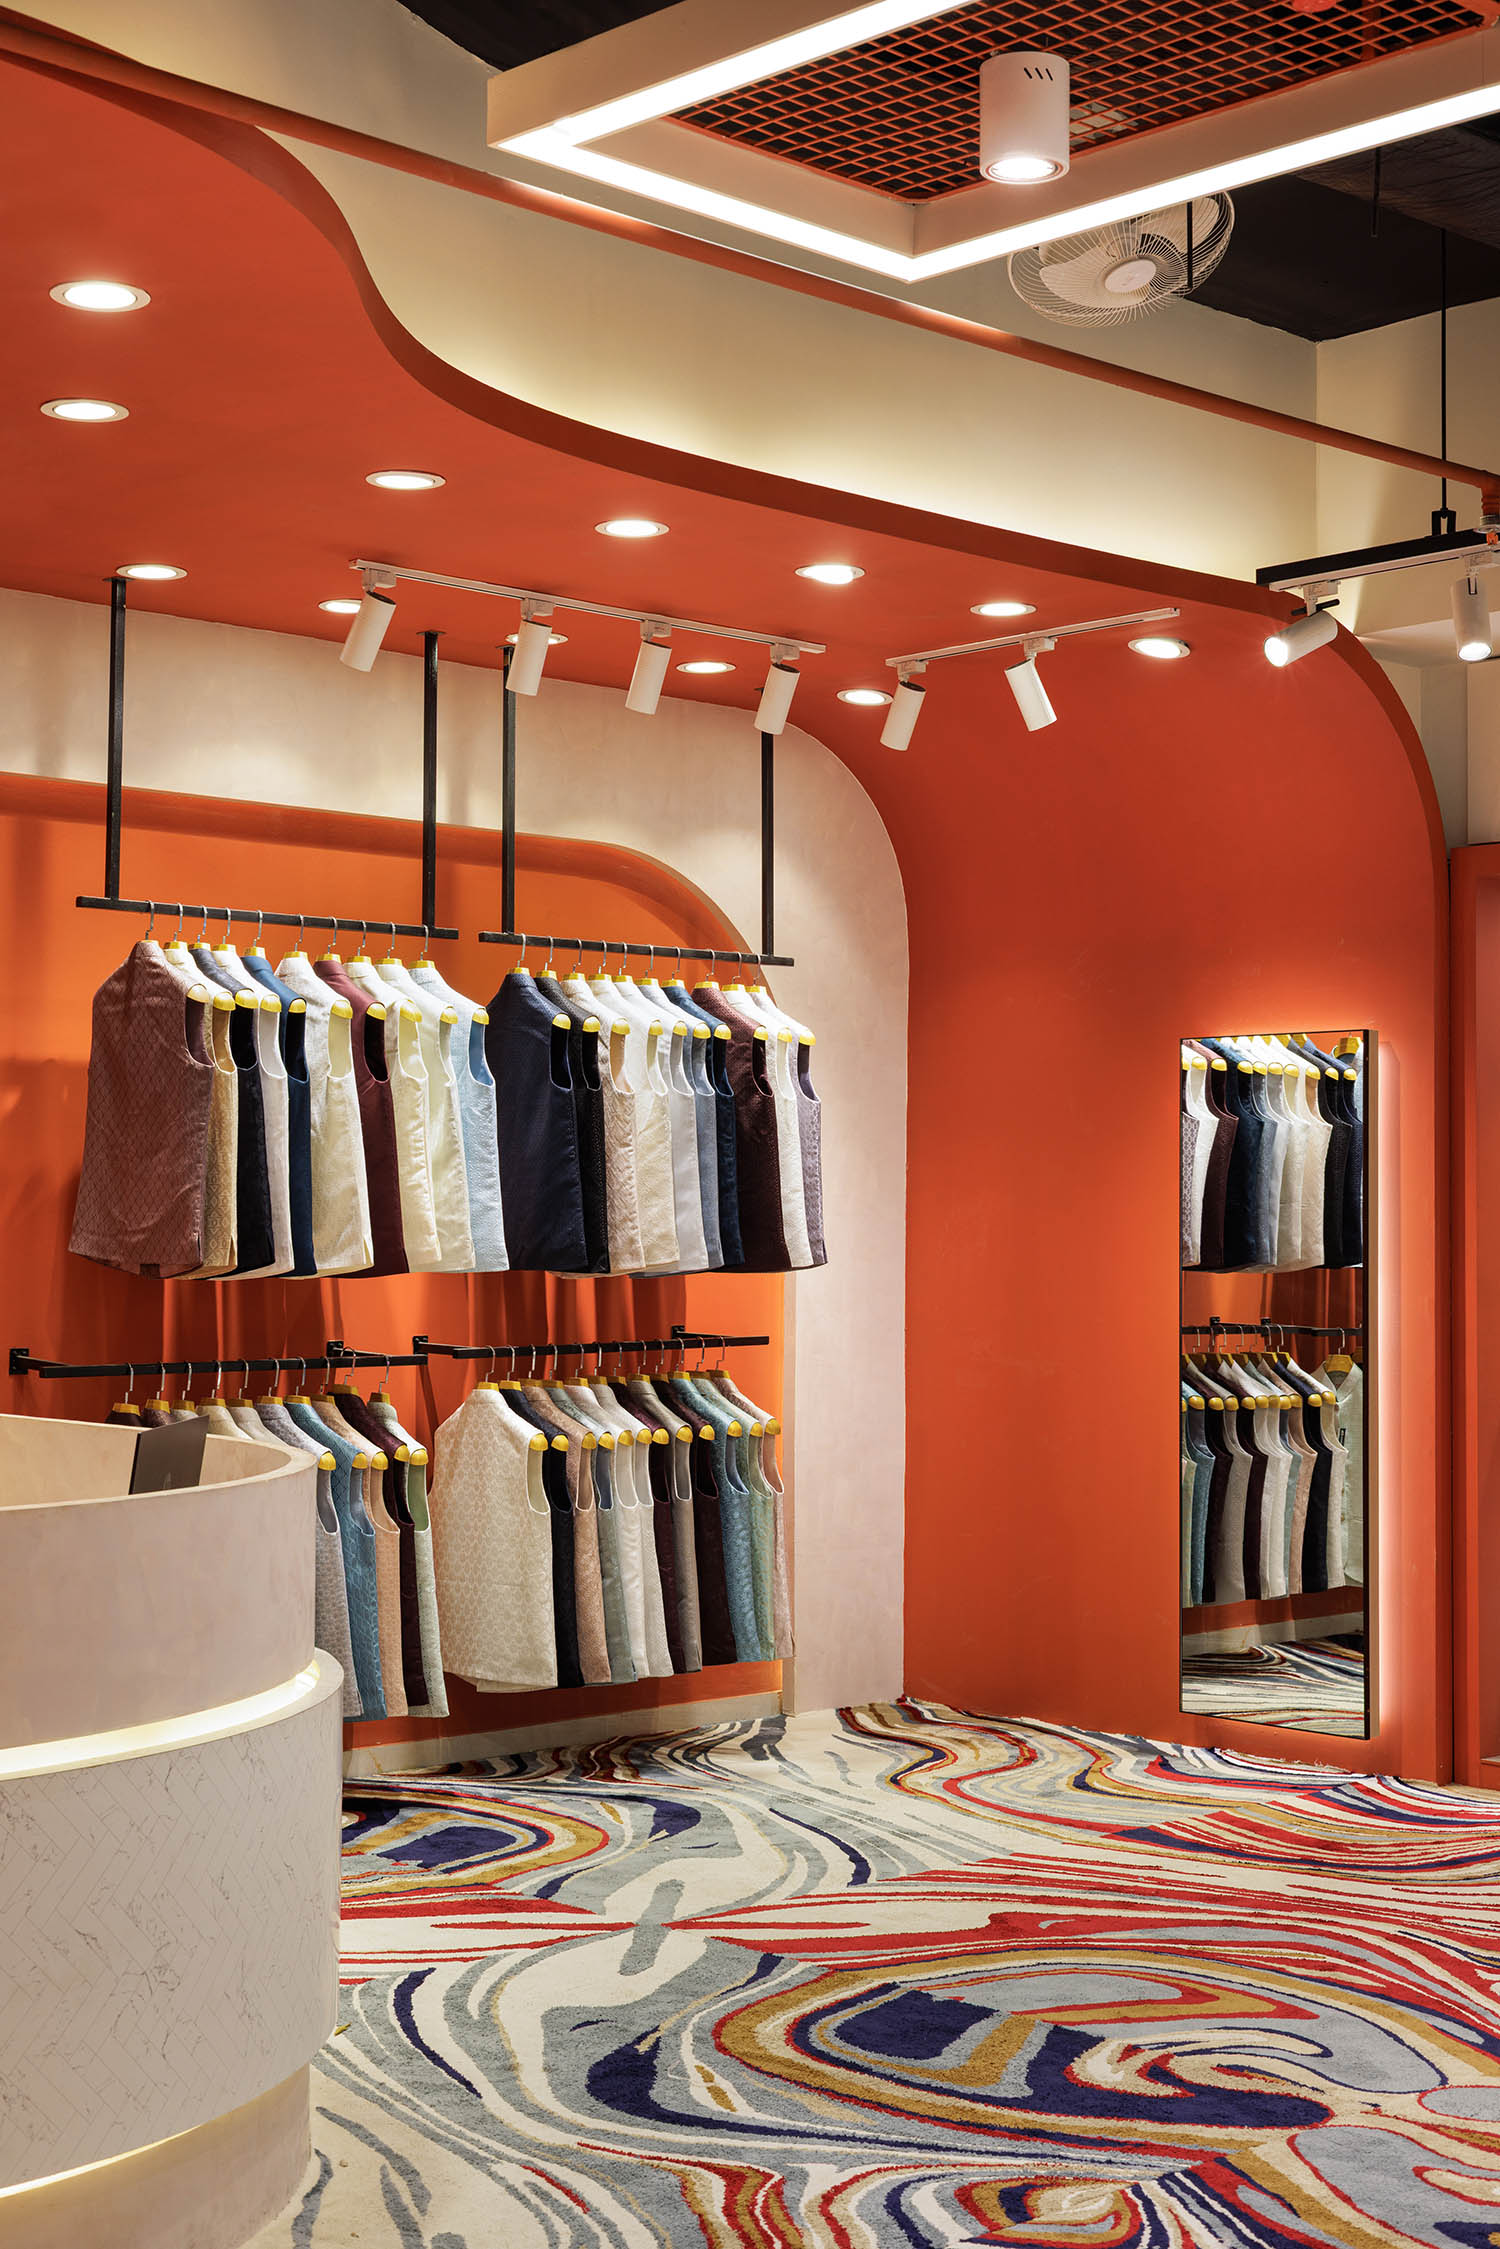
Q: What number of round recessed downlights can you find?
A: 12